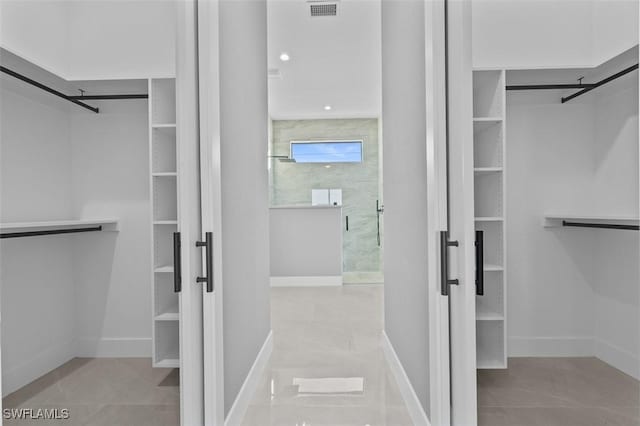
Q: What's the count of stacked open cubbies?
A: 12